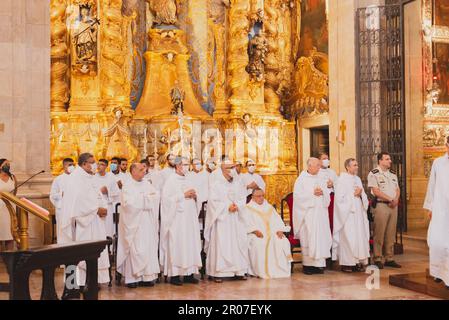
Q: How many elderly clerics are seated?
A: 1